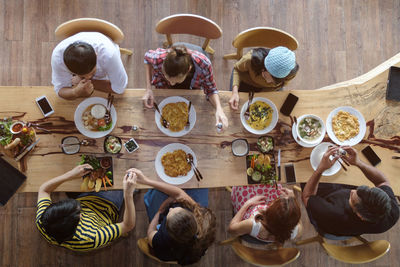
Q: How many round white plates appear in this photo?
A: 7